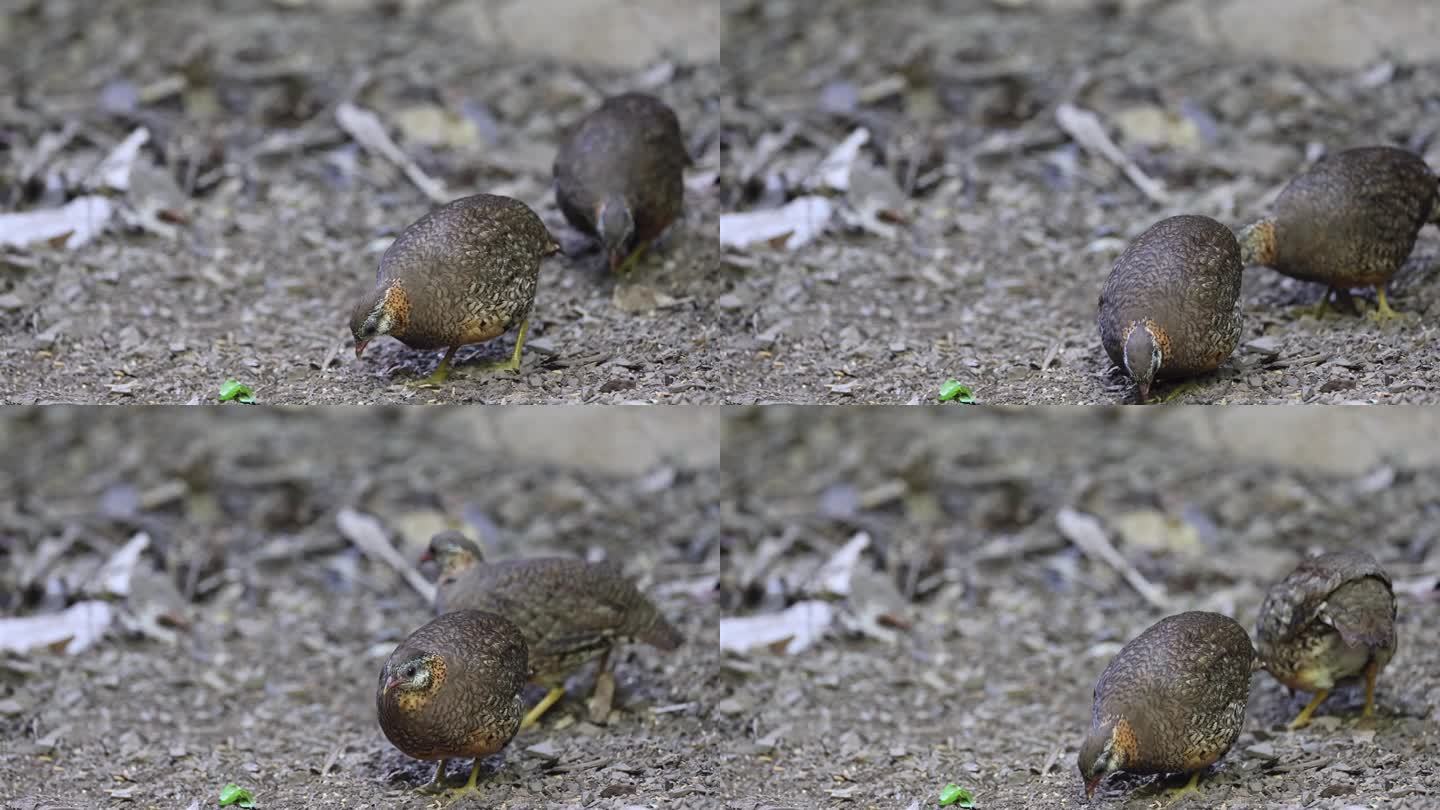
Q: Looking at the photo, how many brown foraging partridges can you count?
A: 8